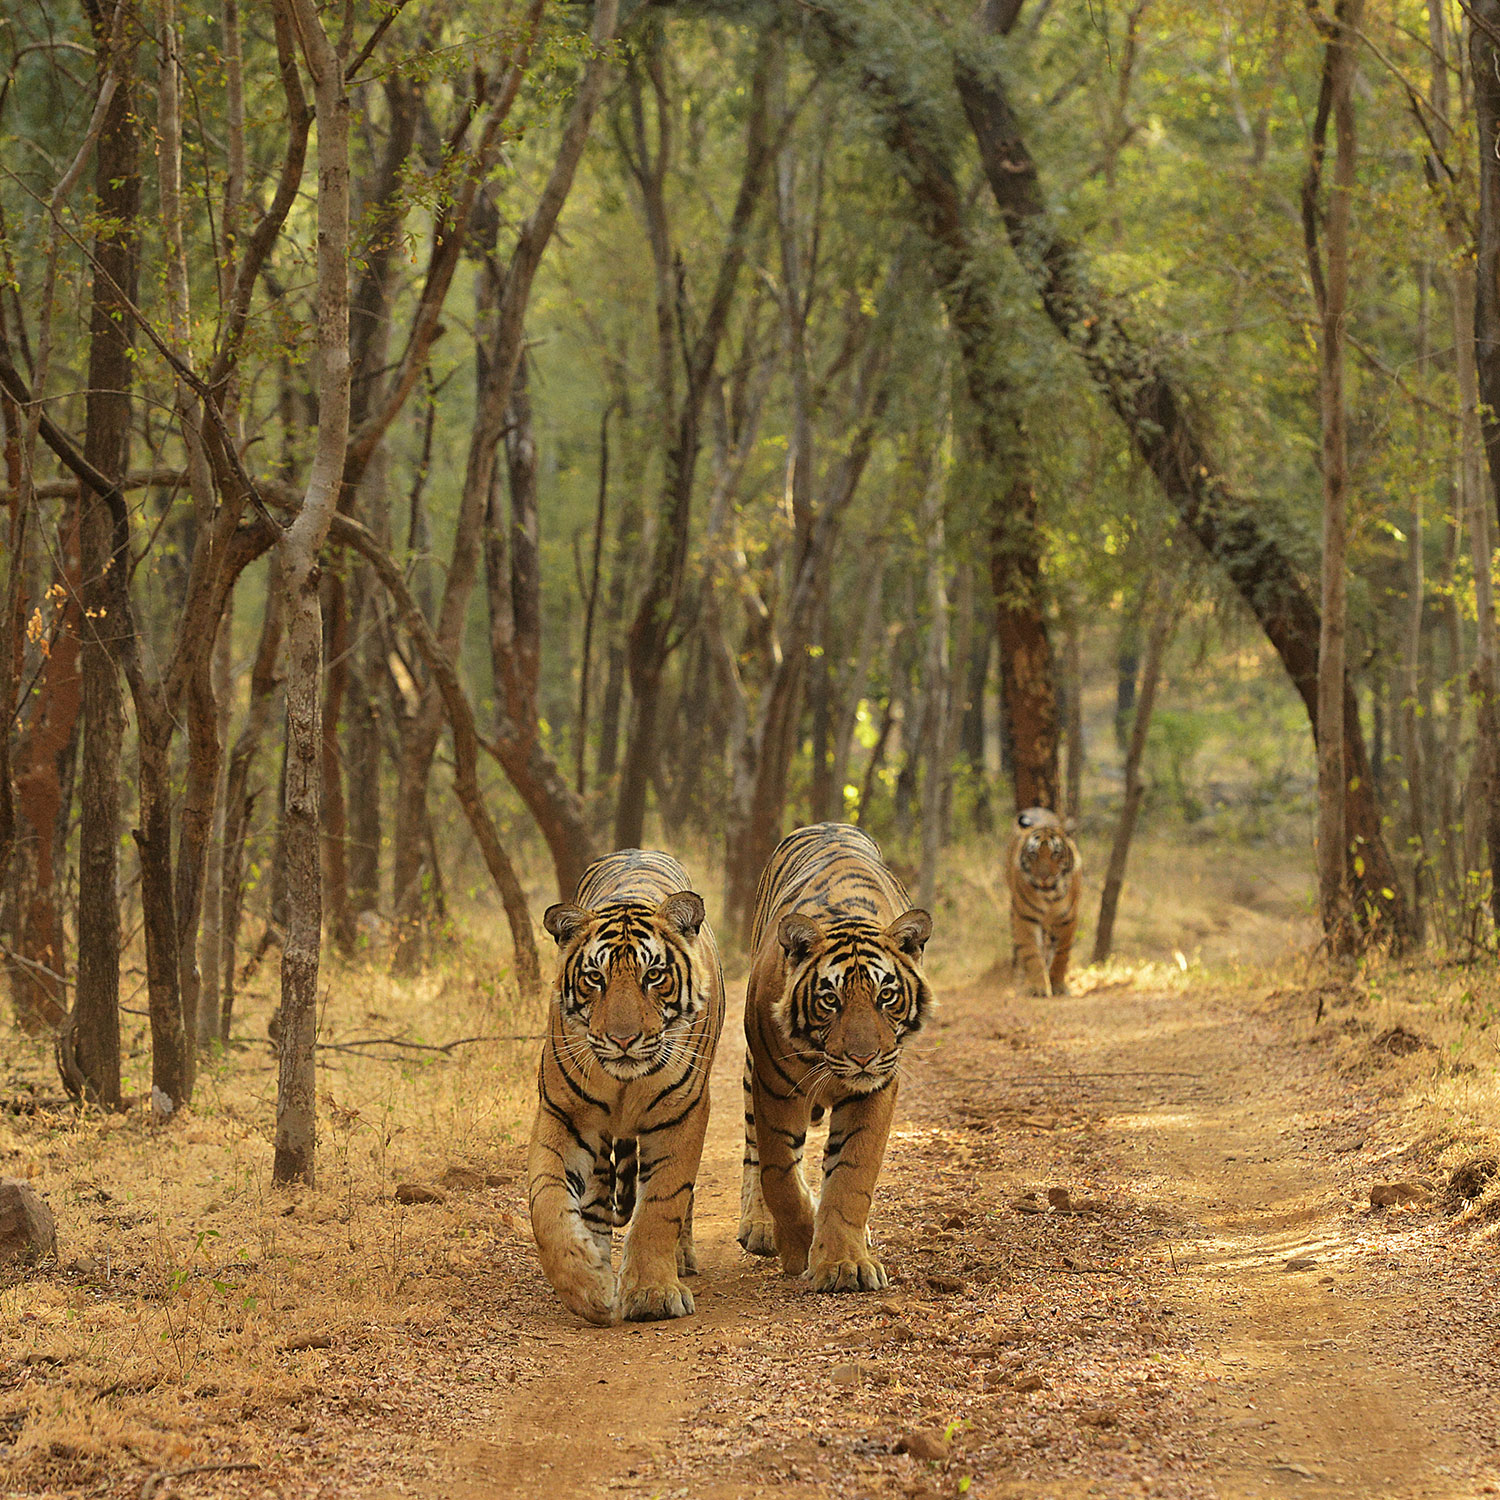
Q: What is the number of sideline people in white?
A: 0